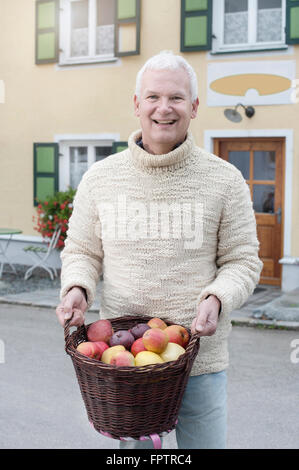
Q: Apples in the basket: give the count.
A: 13